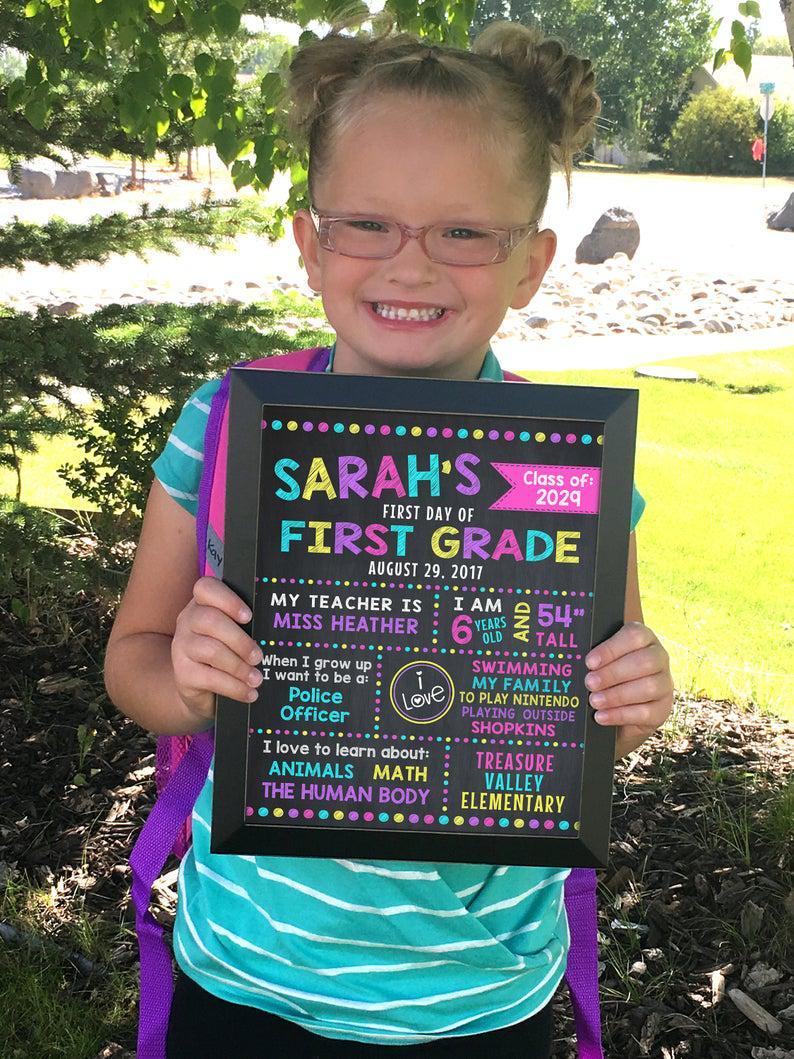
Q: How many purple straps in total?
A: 2